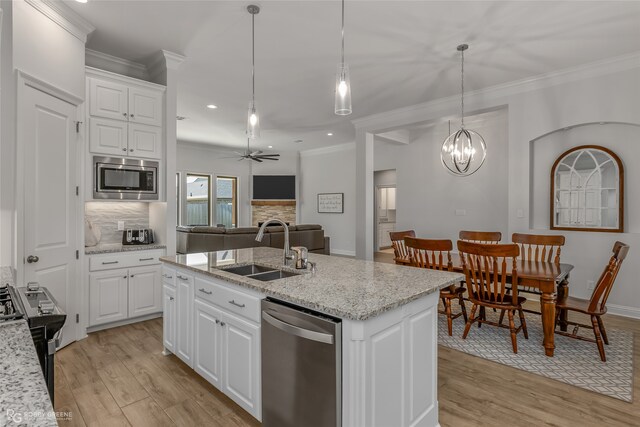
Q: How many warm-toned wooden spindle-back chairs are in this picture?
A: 6